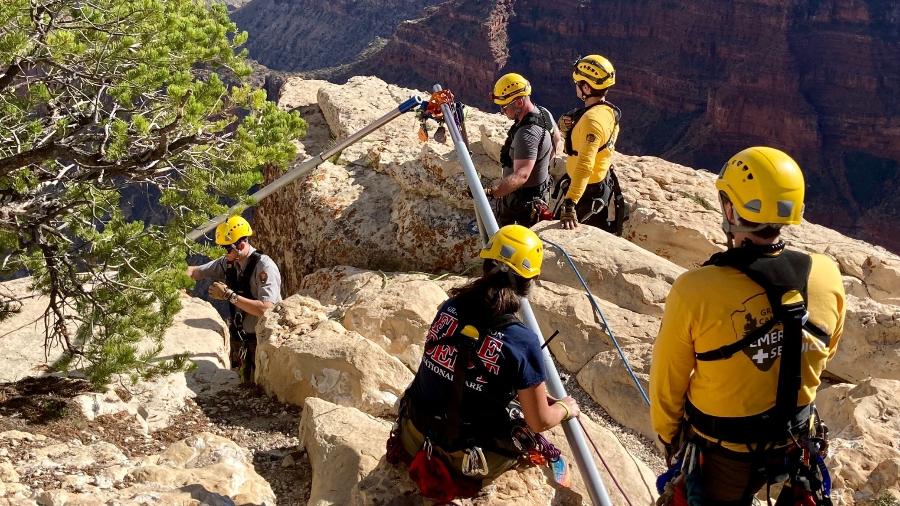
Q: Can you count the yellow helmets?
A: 5